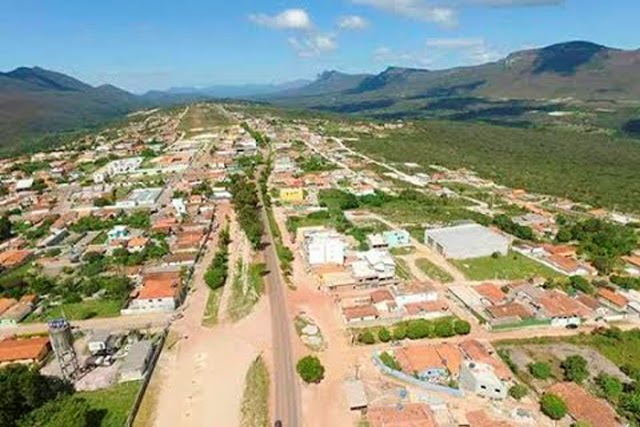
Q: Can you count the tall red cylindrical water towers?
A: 0